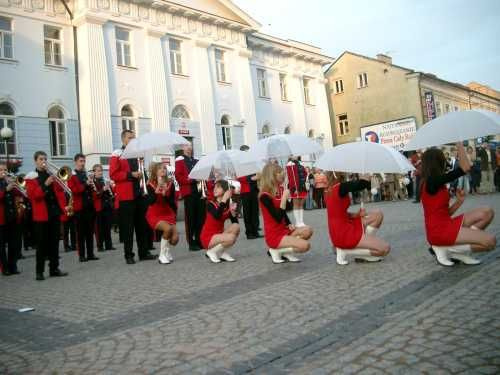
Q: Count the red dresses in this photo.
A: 5